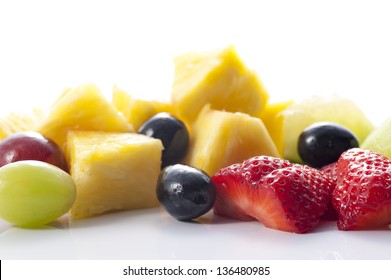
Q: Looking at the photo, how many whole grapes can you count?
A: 5